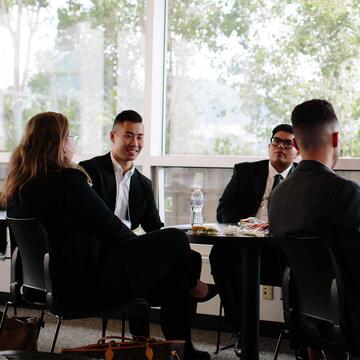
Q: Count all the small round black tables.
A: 1